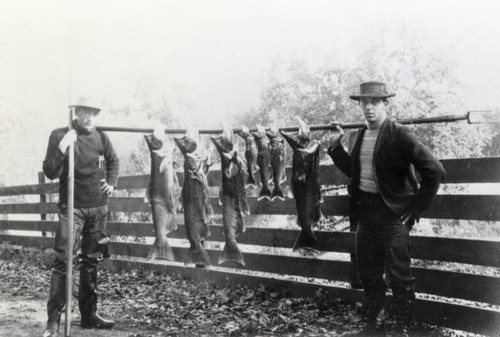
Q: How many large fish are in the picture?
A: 4